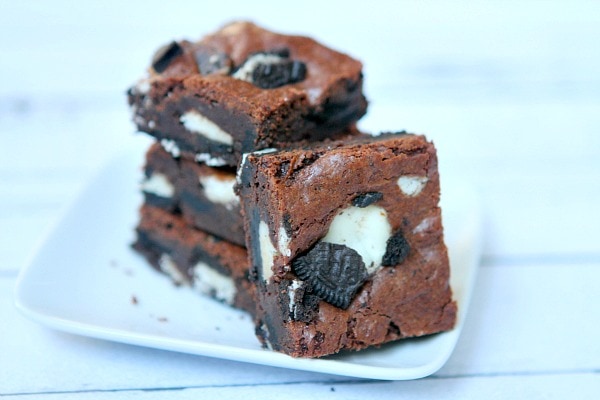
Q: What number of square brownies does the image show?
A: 4